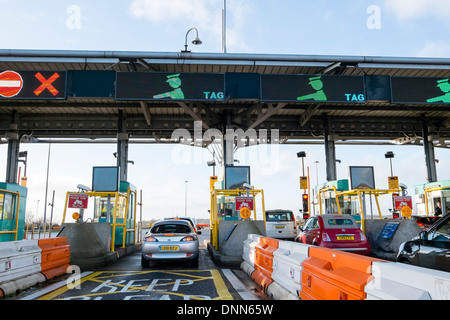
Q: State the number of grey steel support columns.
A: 5